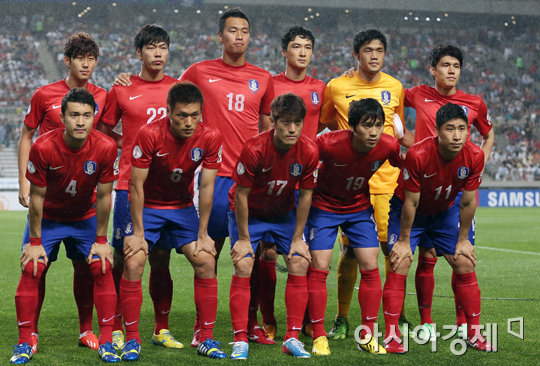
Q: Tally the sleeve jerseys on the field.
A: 11